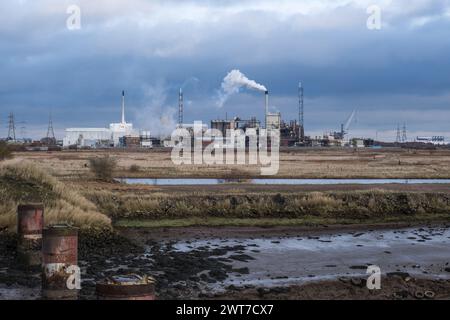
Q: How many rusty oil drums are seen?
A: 3